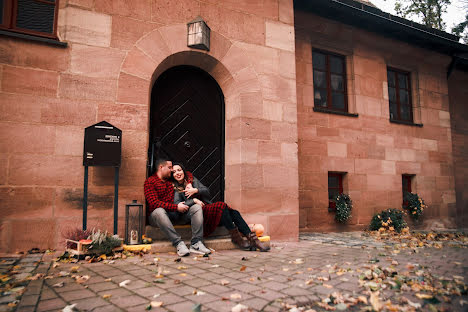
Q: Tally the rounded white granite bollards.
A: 0